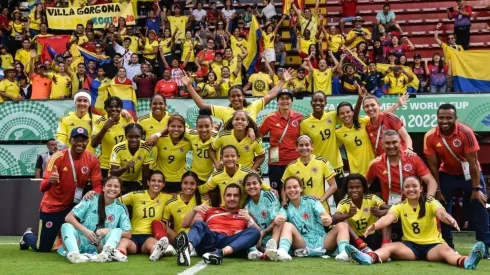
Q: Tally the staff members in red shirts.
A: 6